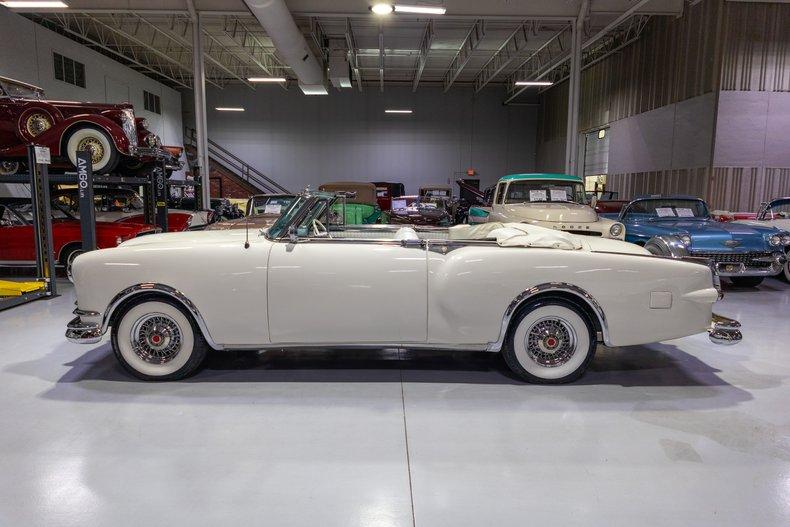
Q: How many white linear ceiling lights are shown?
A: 6